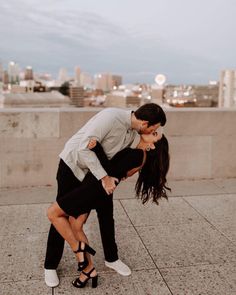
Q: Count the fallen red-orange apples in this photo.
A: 0